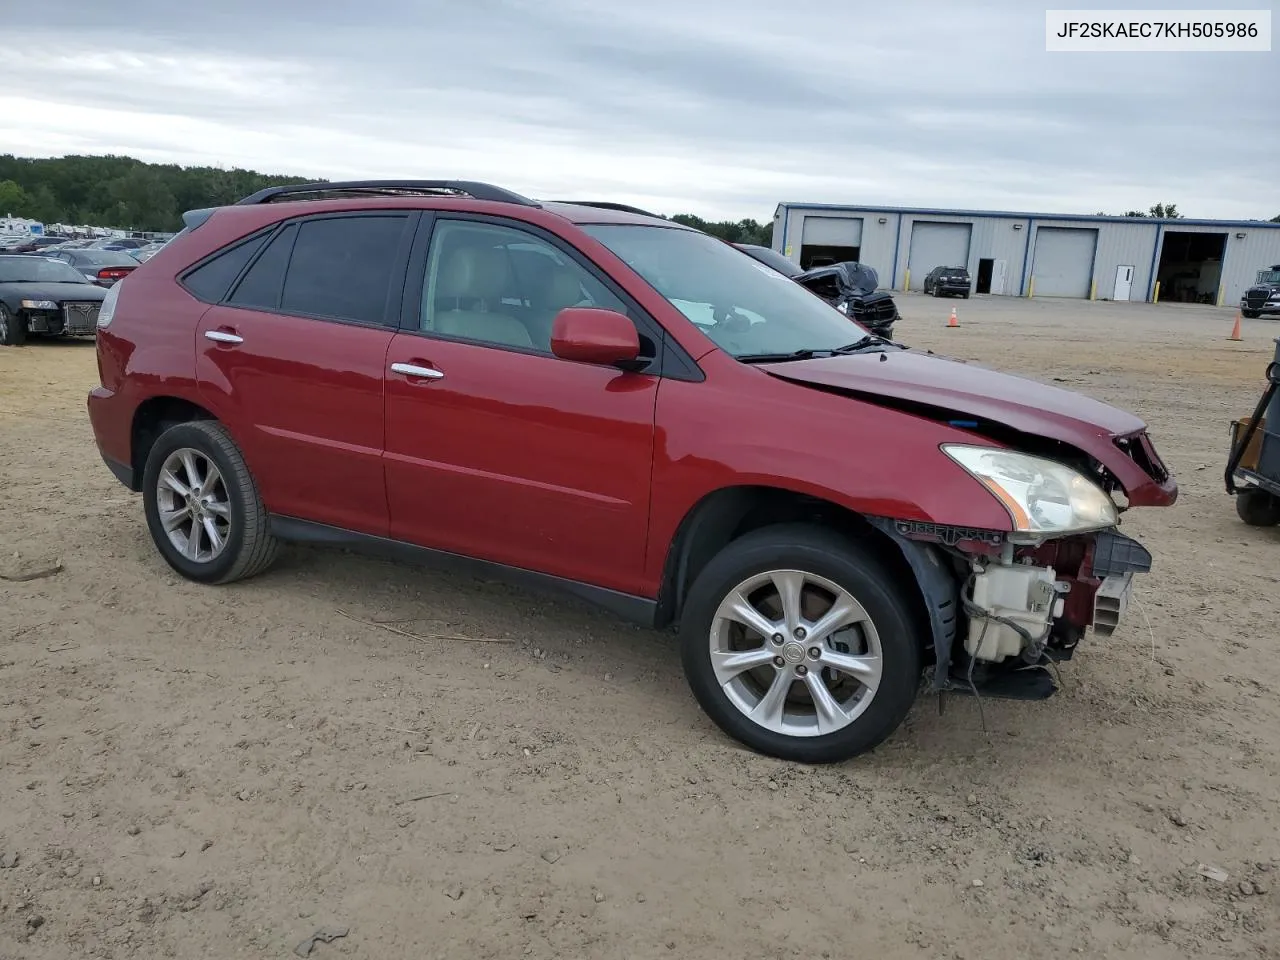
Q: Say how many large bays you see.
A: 4